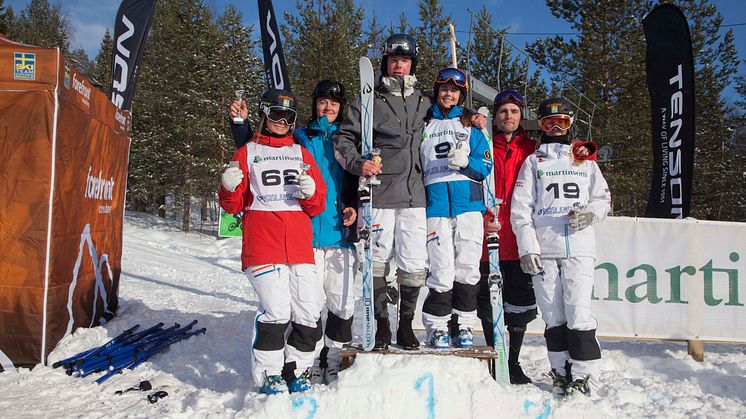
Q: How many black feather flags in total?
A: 3